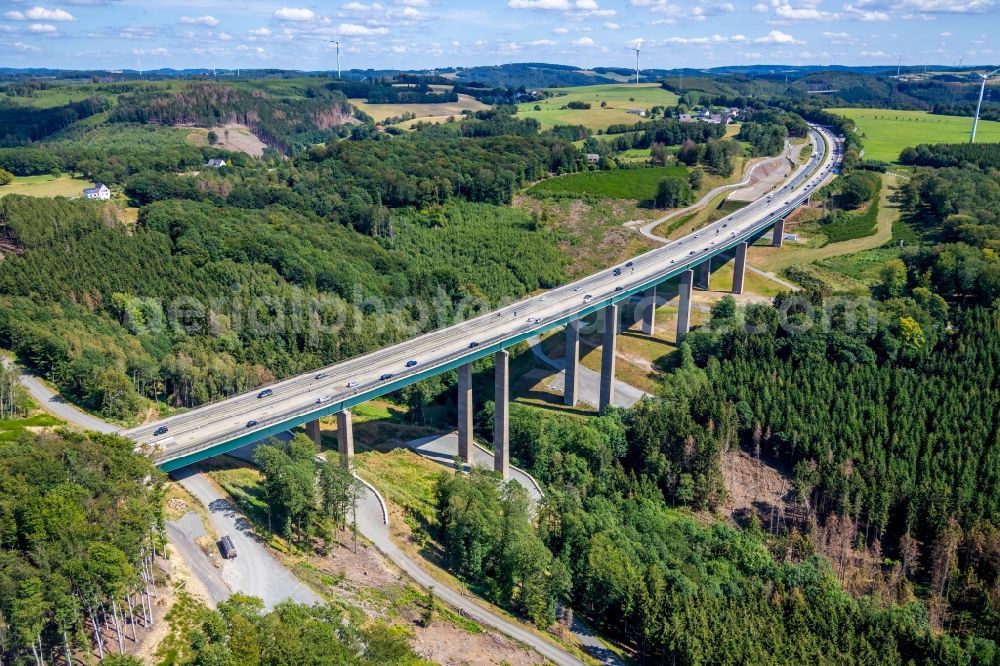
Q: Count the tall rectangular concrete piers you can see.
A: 11